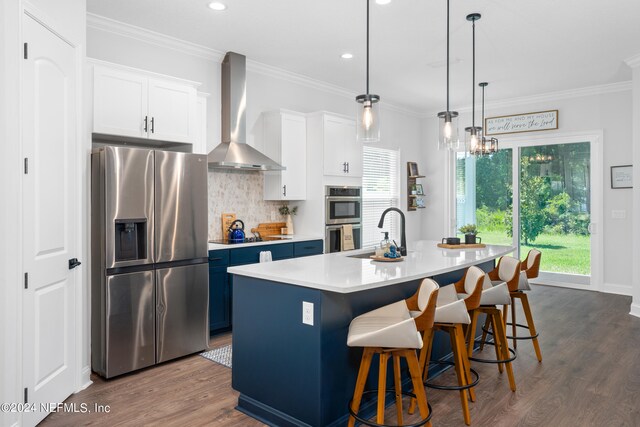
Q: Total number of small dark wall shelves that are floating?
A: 3